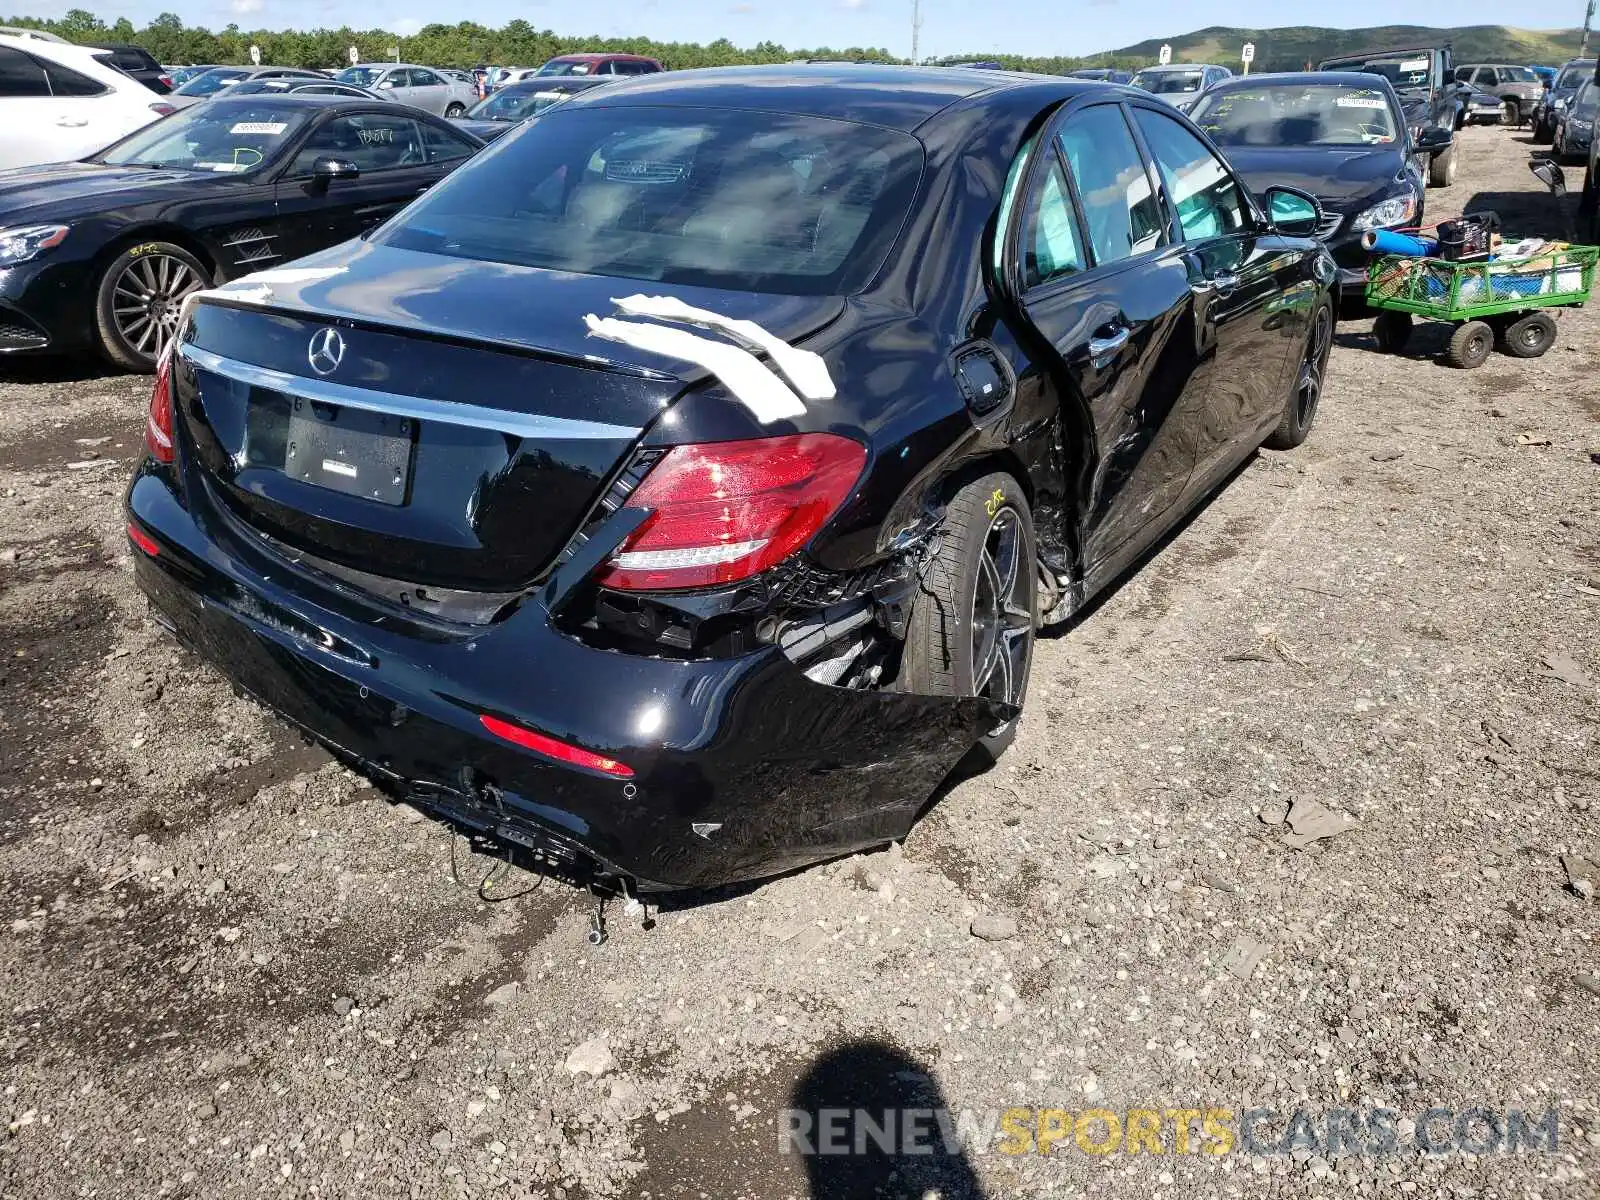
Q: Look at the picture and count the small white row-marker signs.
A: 4